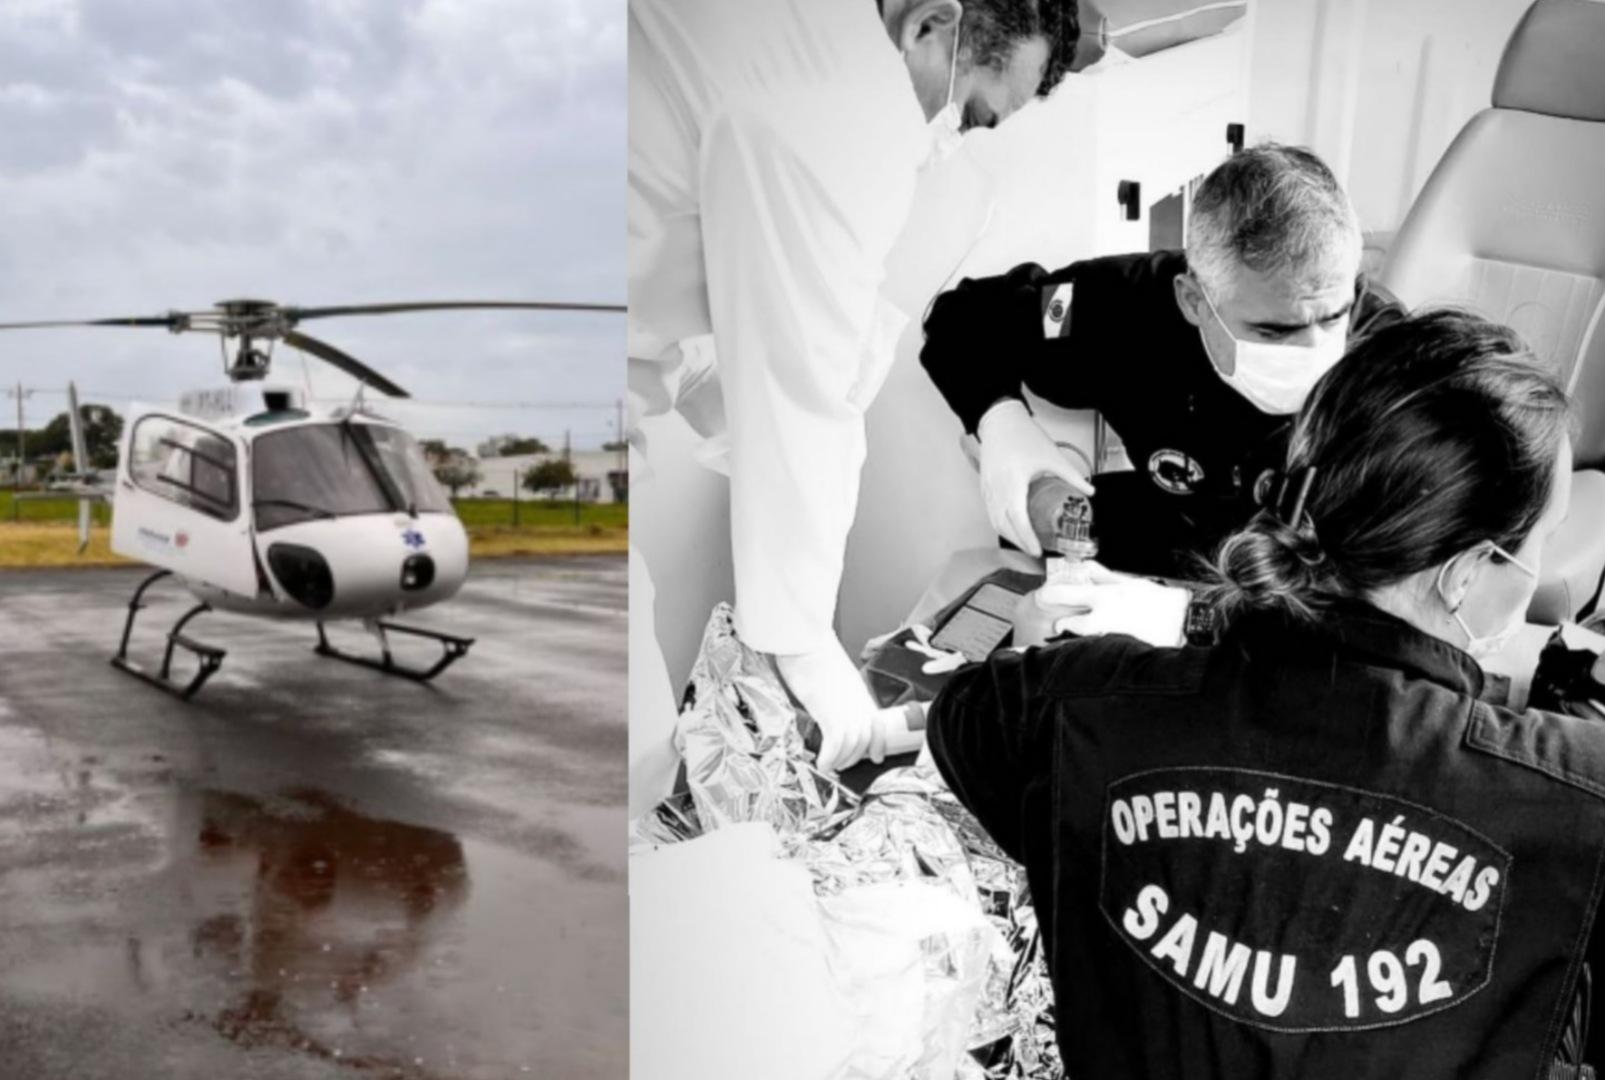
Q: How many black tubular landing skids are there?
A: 2